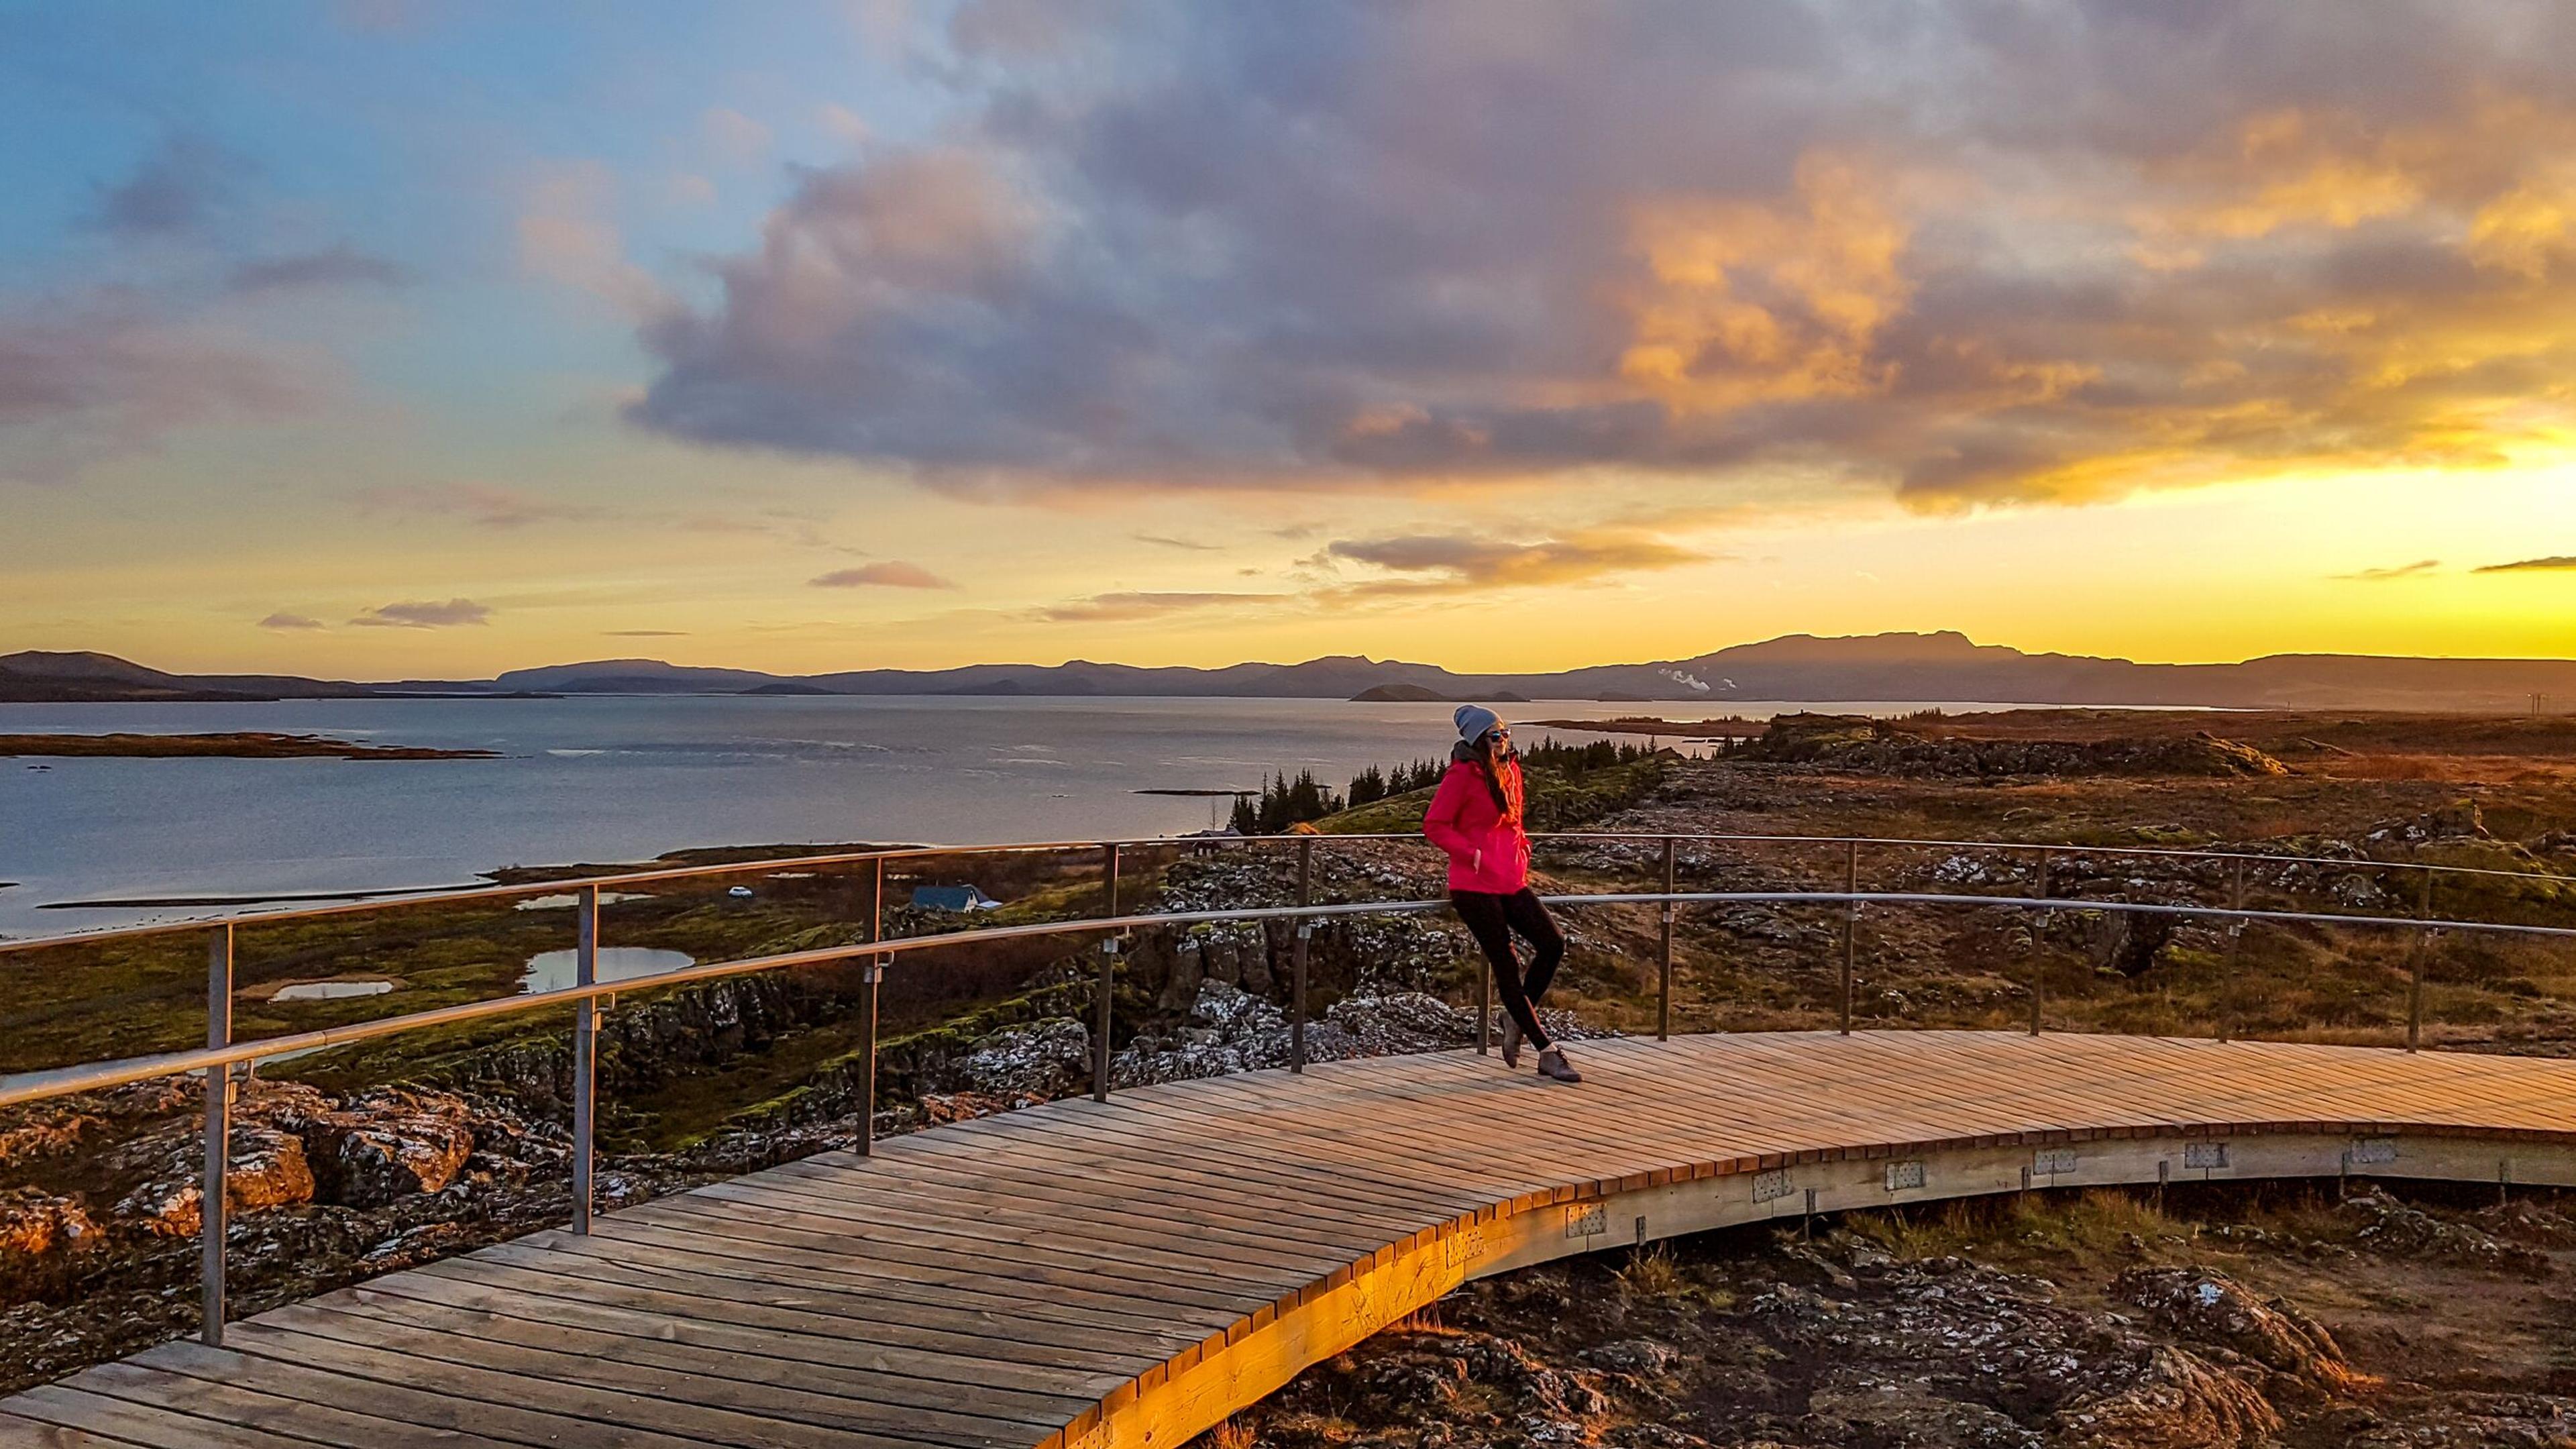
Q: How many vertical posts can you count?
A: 11